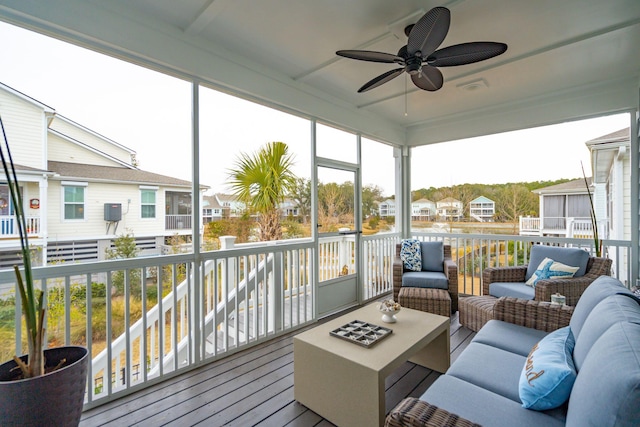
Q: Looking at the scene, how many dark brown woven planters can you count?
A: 1